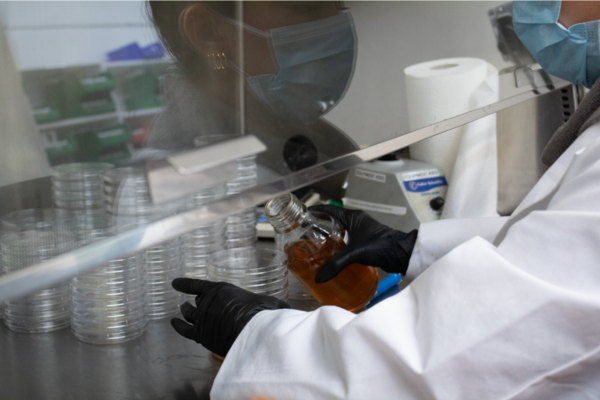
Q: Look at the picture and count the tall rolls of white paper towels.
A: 1